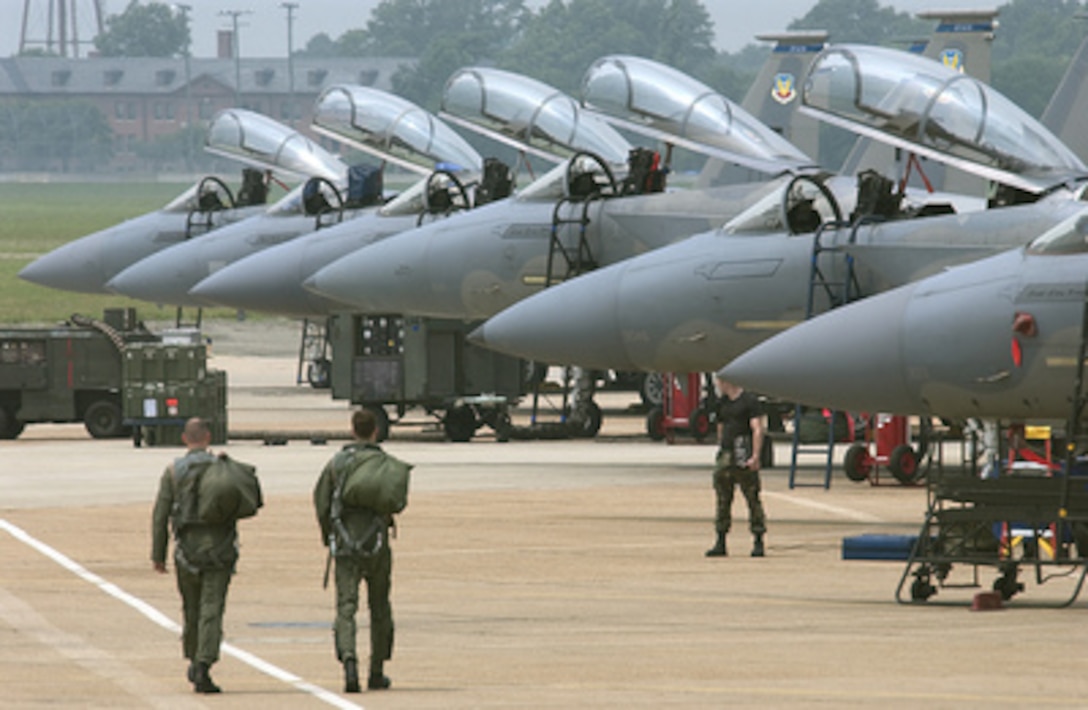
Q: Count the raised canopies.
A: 5